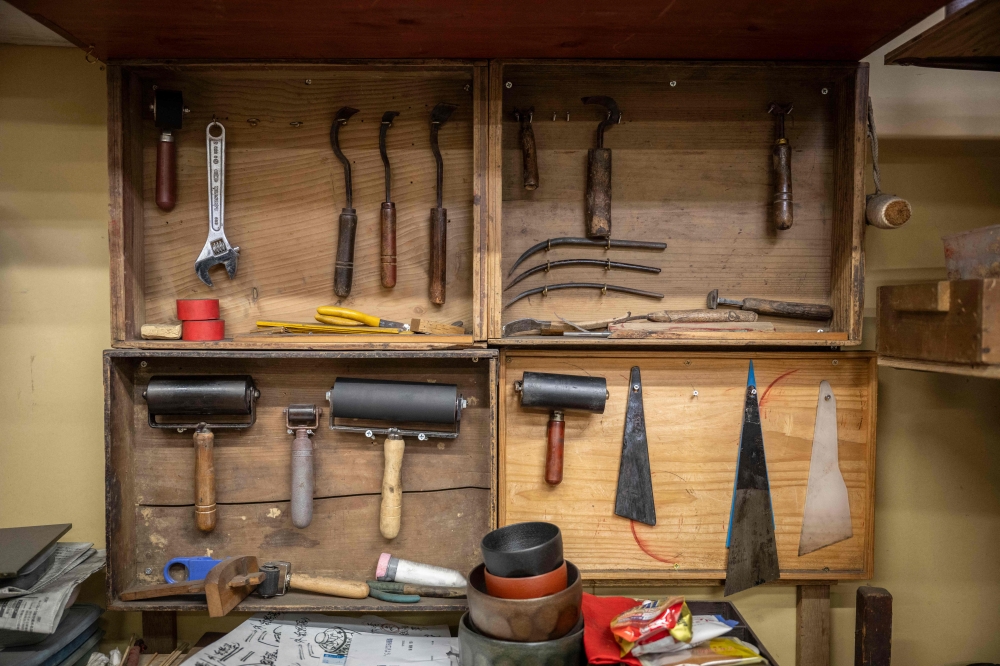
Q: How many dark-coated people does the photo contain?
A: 0